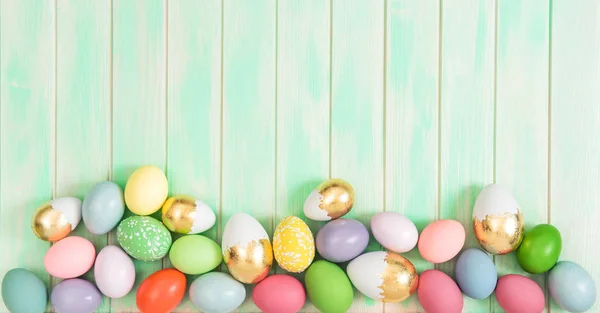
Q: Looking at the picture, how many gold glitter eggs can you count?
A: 6